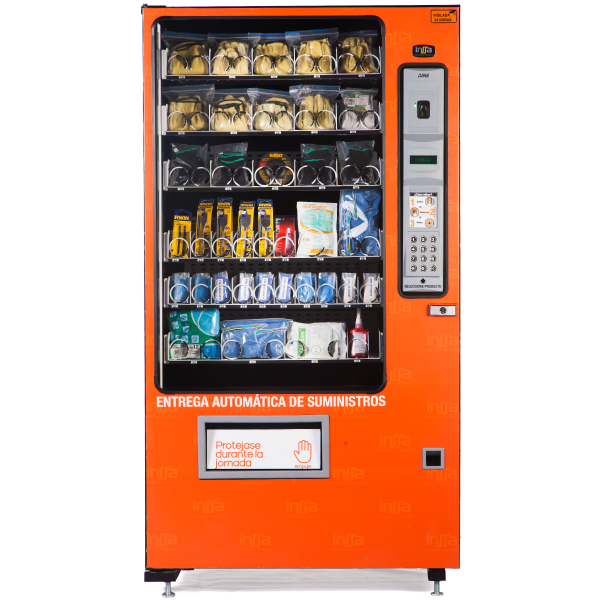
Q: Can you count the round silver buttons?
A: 12